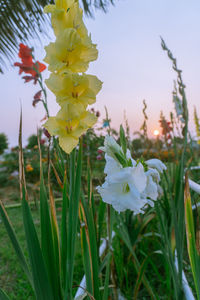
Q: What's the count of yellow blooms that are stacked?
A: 4